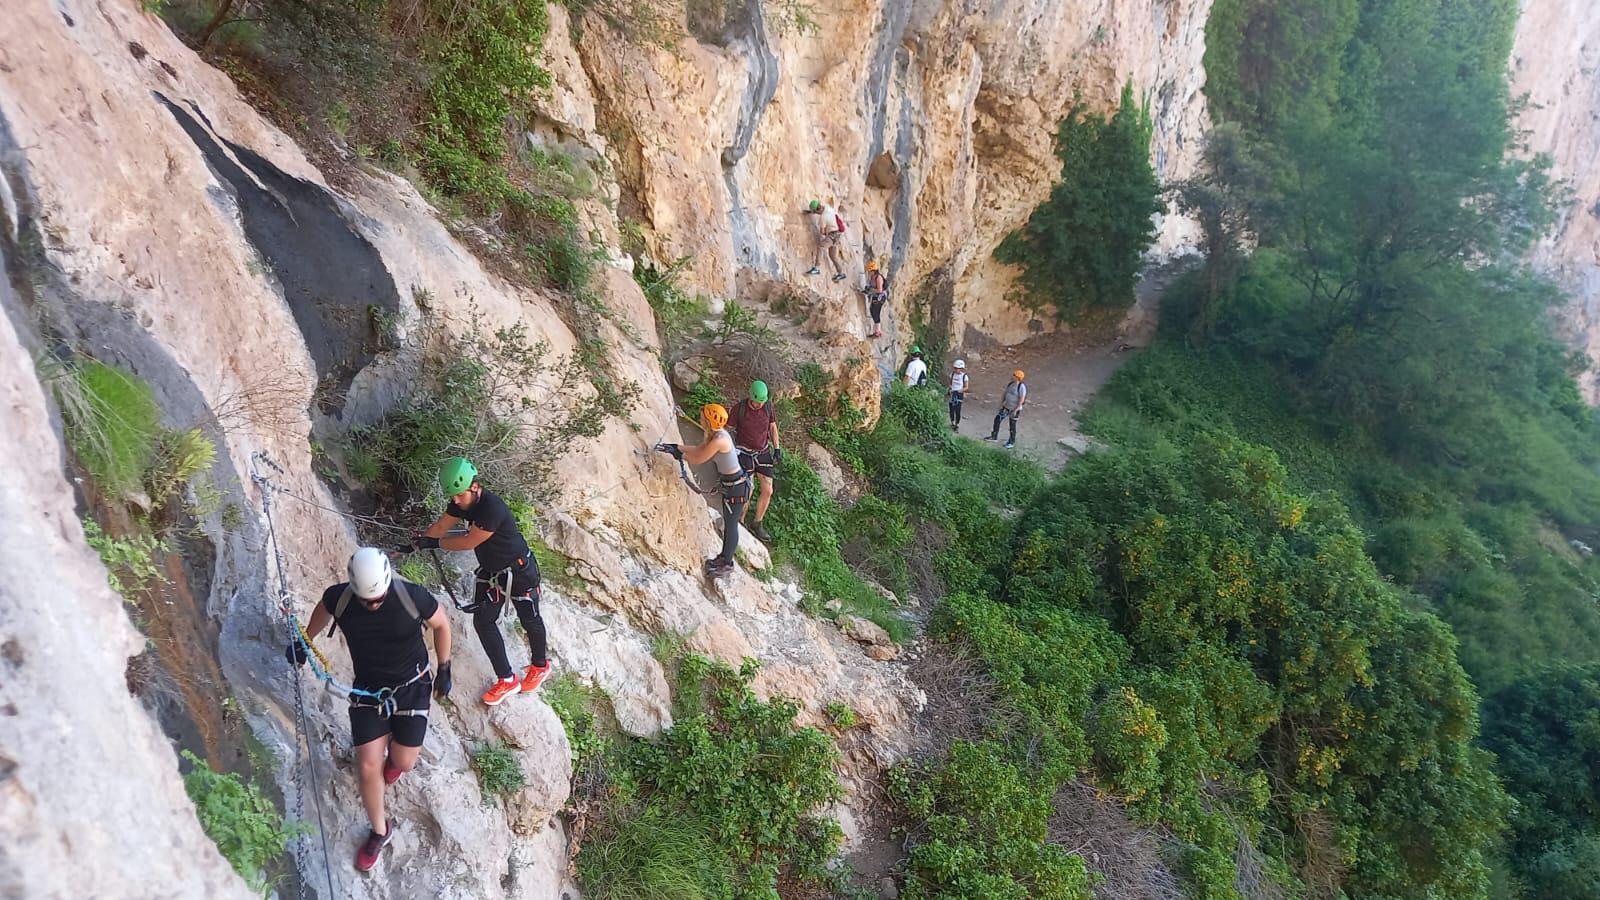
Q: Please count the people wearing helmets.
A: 9